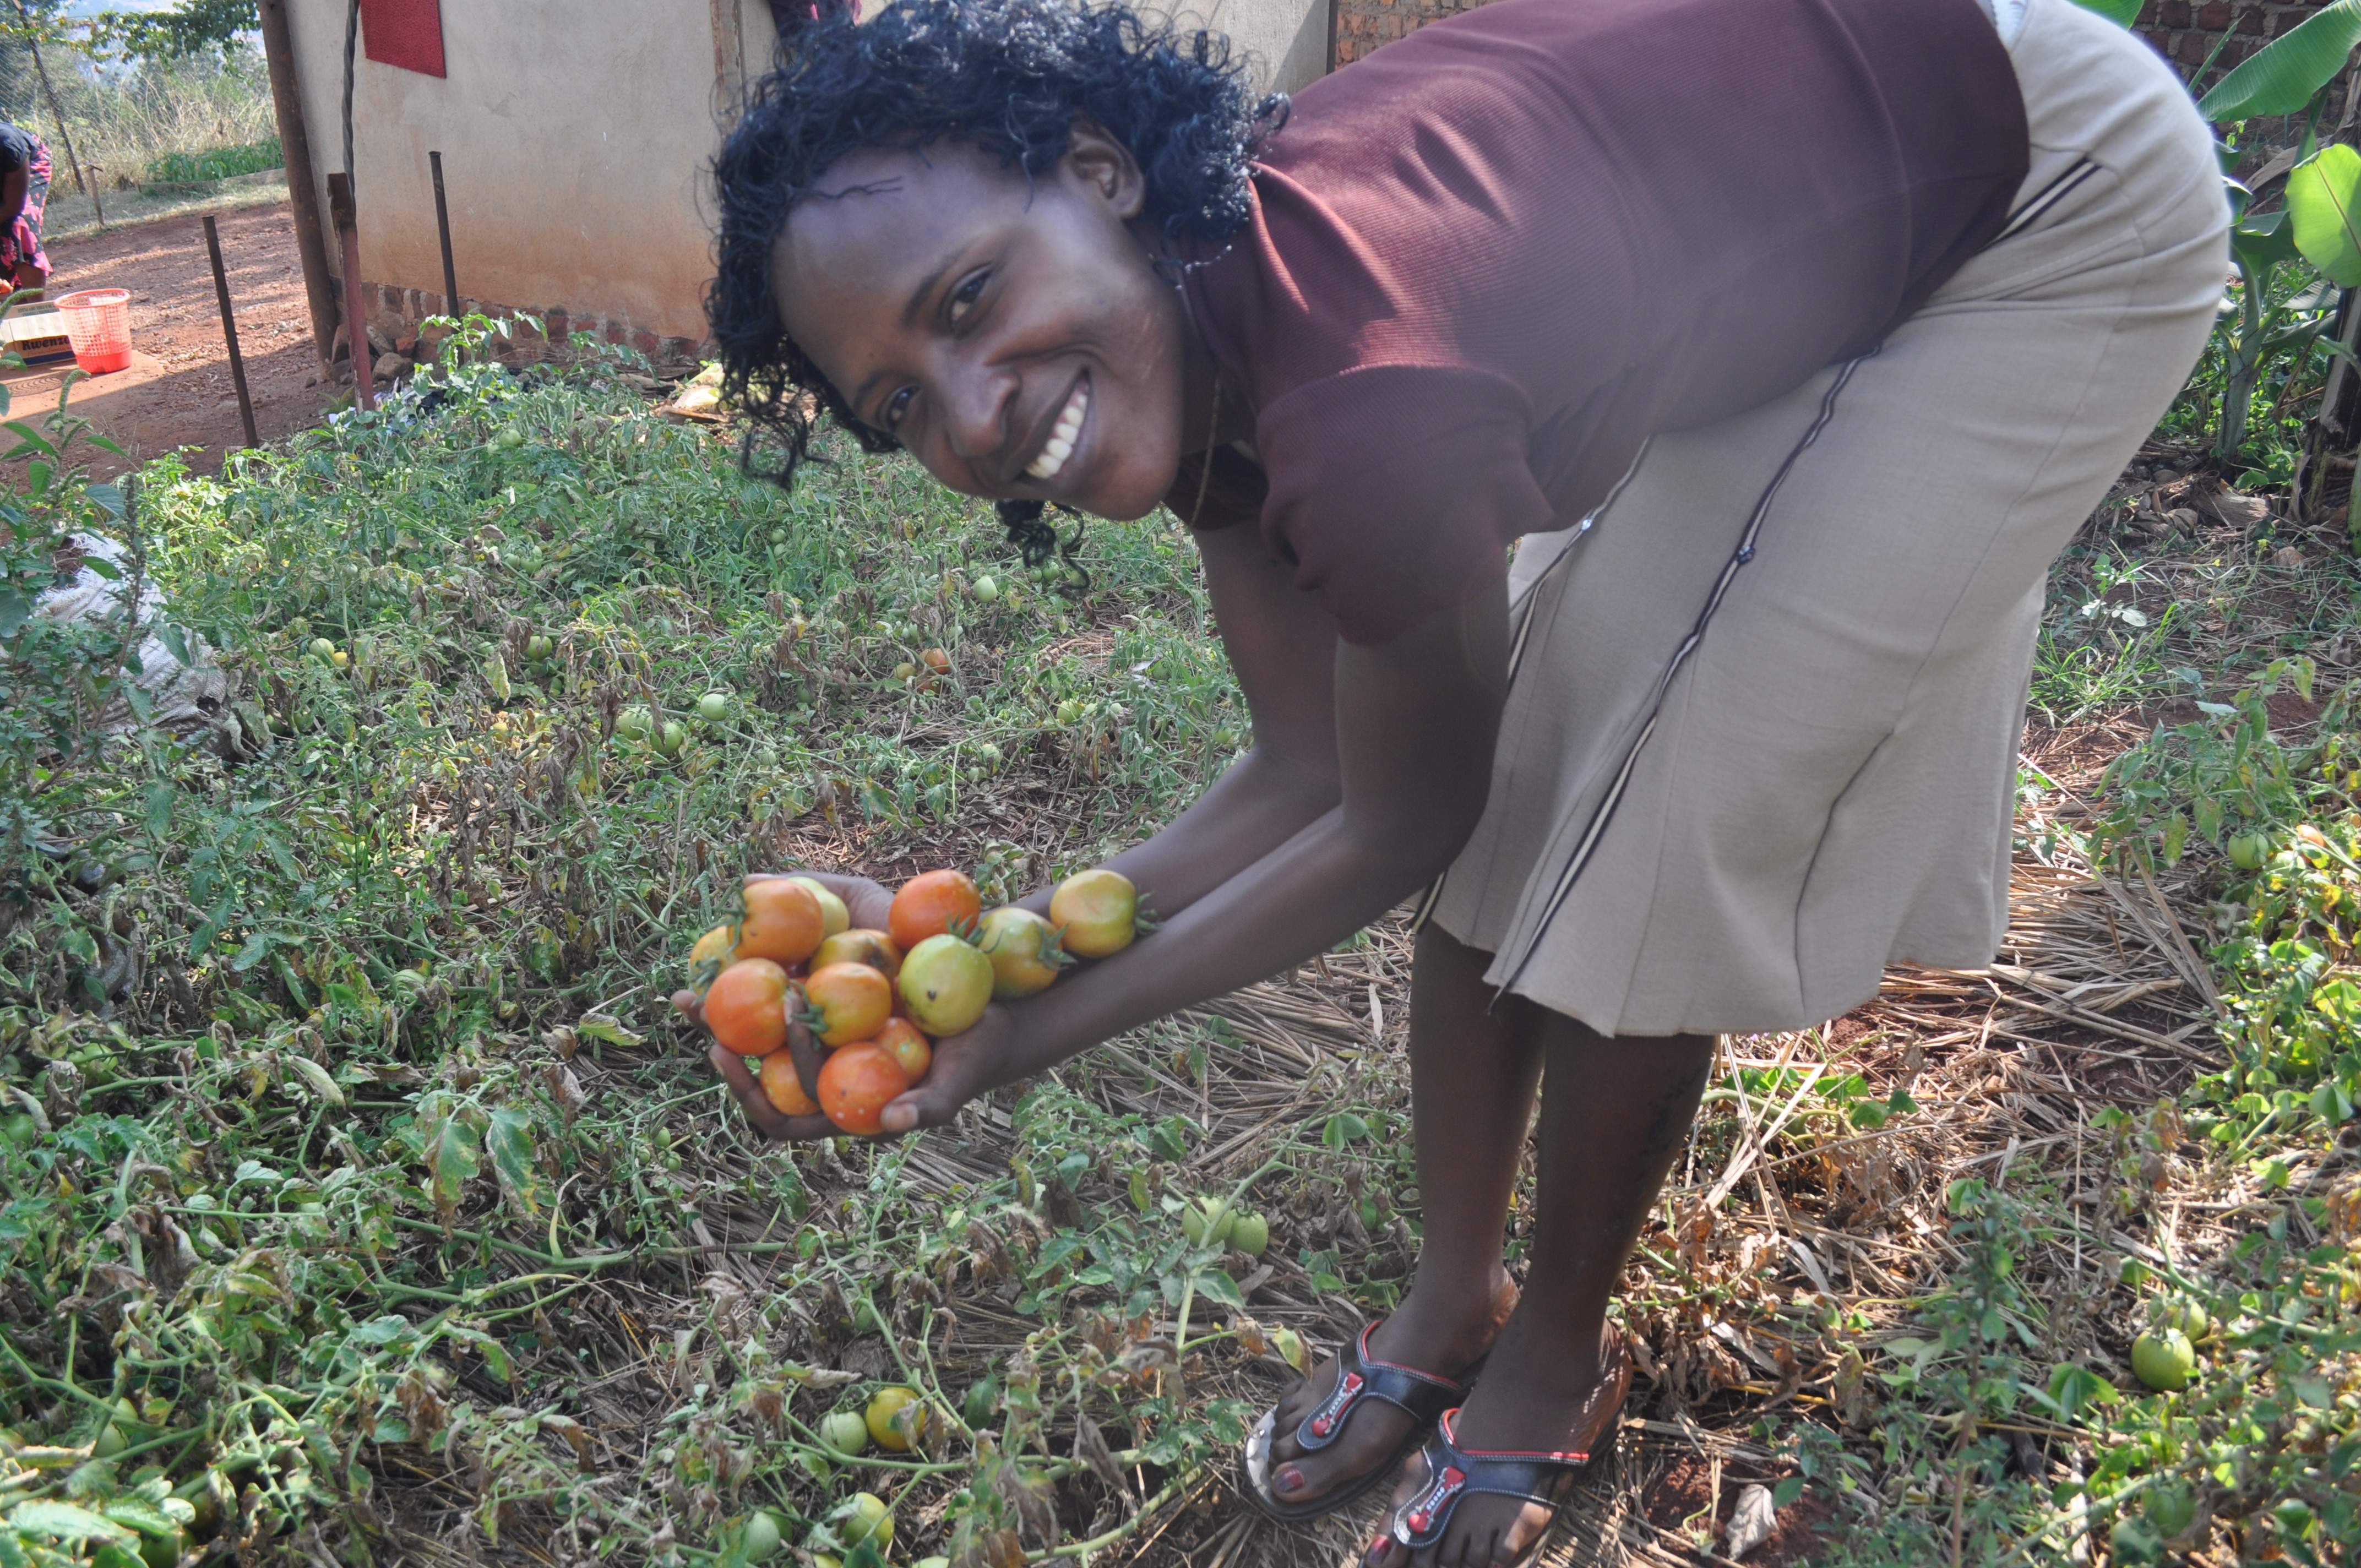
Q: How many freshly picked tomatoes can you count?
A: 13